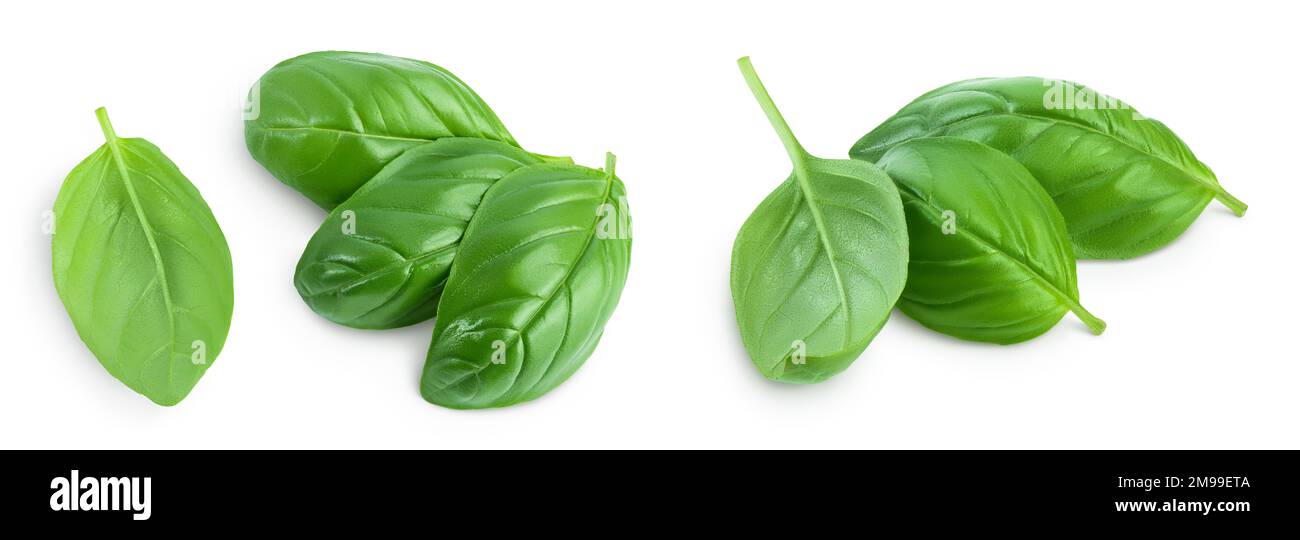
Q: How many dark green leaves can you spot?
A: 5